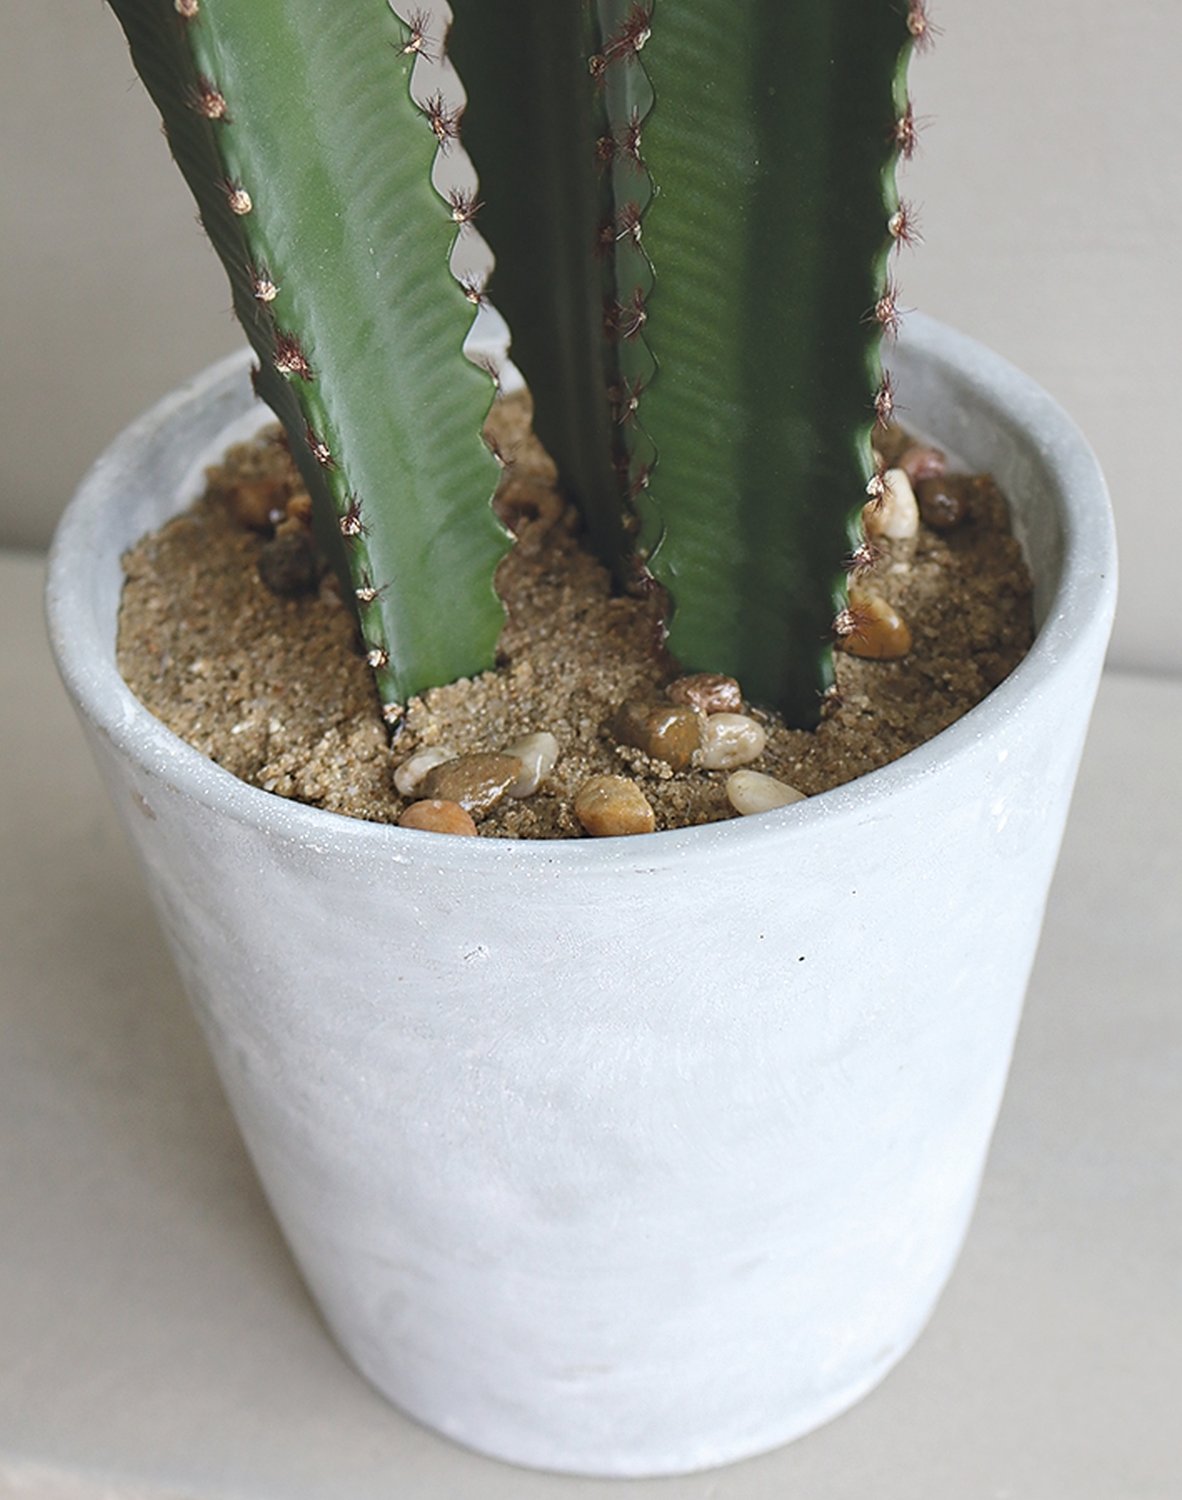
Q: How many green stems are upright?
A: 3